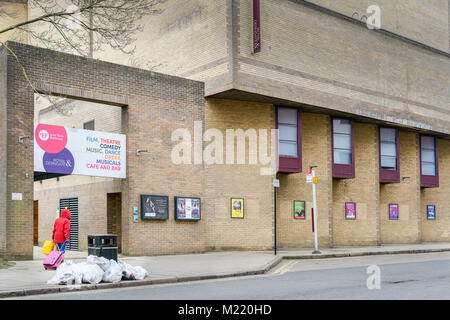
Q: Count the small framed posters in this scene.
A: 5